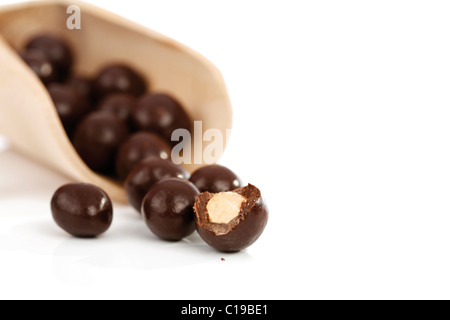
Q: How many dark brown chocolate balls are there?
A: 14